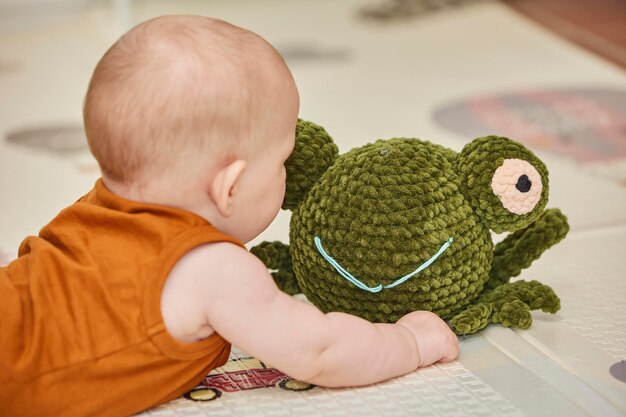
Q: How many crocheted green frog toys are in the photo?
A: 1